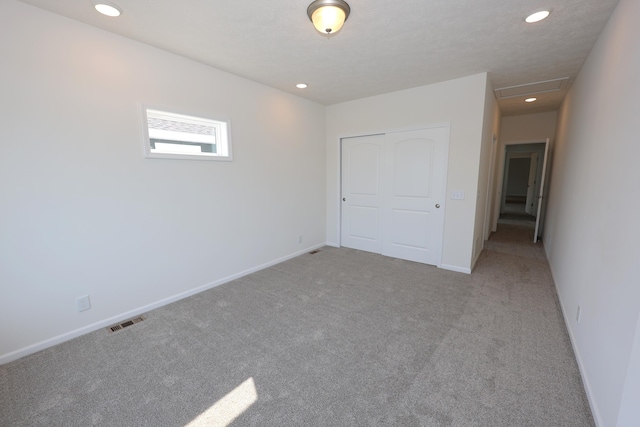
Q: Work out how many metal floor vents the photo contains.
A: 2